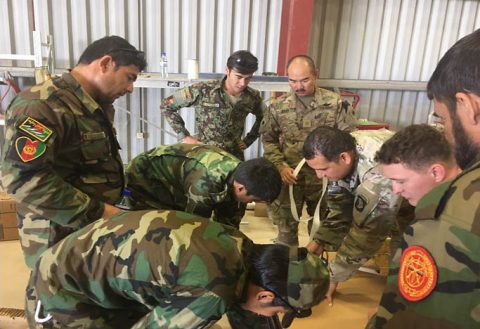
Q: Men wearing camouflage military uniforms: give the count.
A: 8